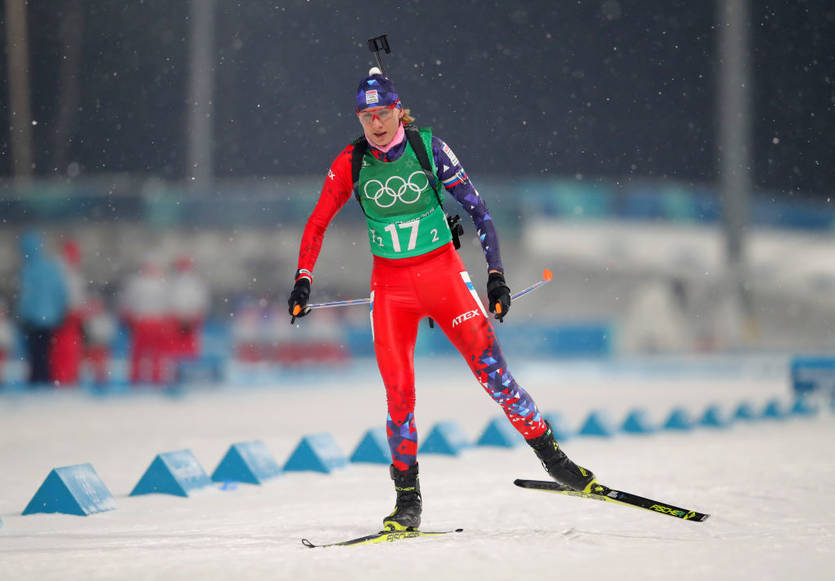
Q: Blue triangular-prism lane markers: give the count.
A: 15